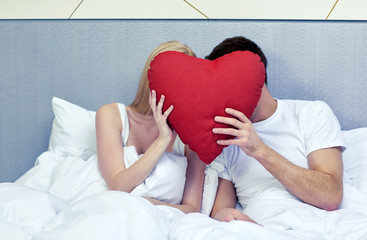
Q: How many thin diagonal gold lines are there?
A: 3